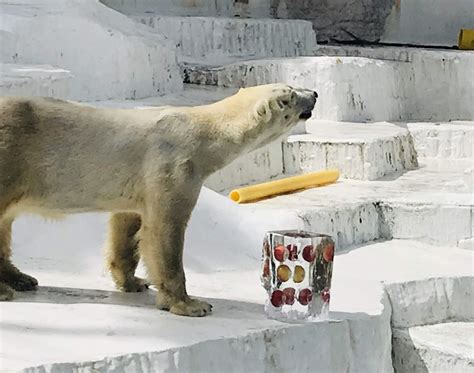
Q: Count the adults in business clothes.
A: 0